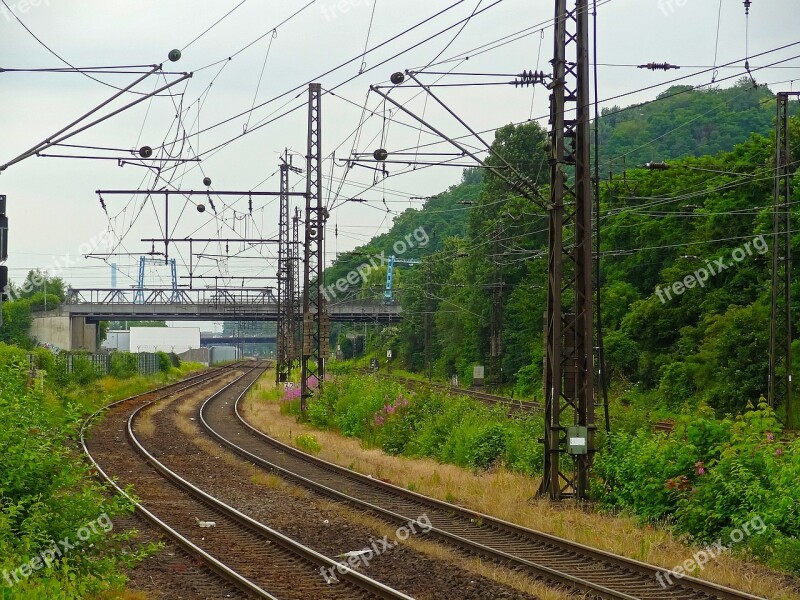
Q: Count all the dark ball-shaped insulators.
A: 6